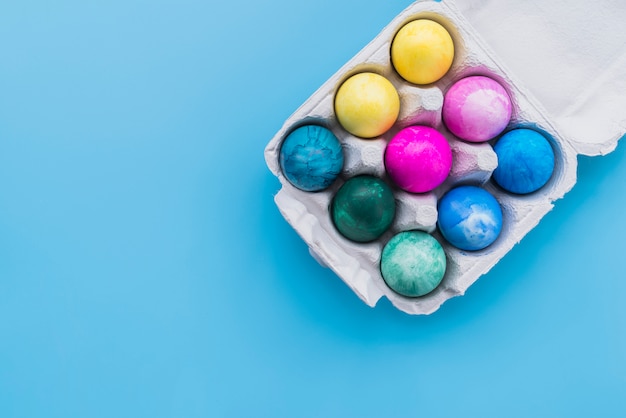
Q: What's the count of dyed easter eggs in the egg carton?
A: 9